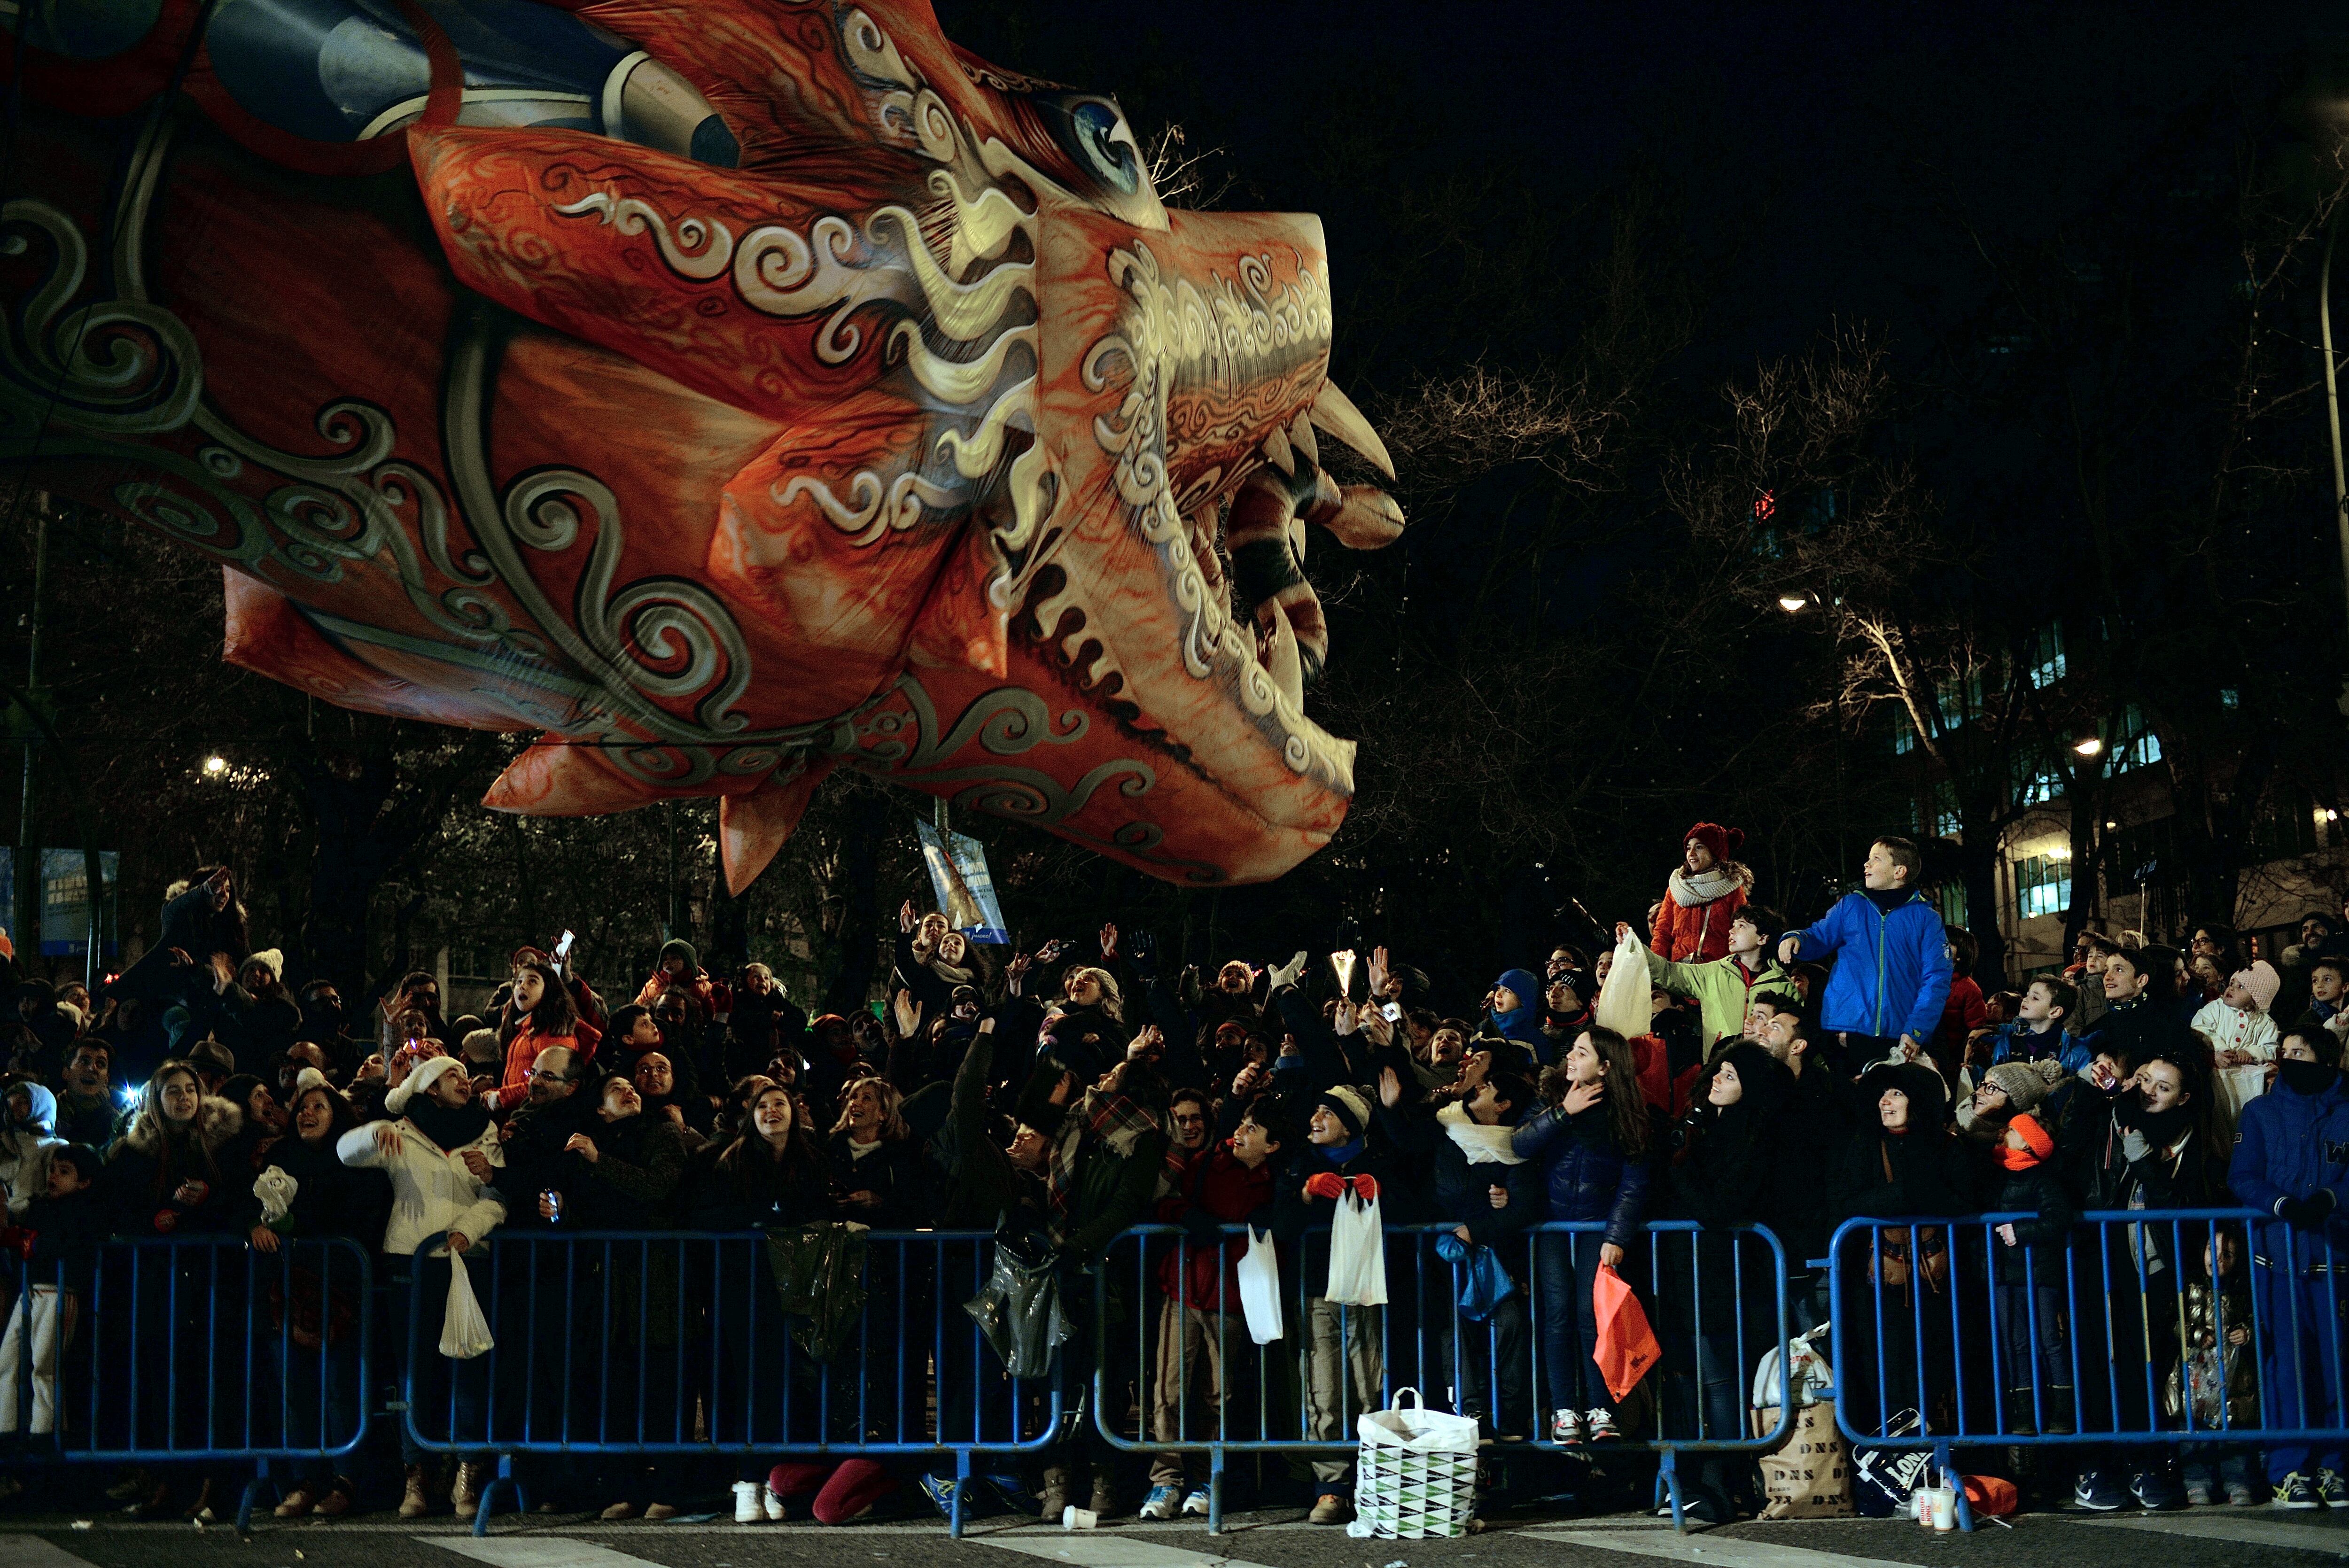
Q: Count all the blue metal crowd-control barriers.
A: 4